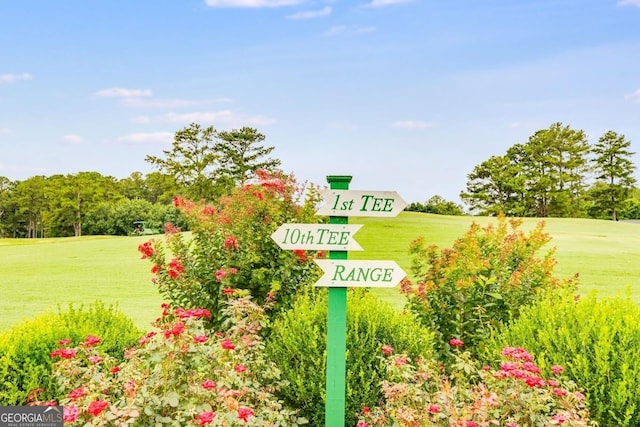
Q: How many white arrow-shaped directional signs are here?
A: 3